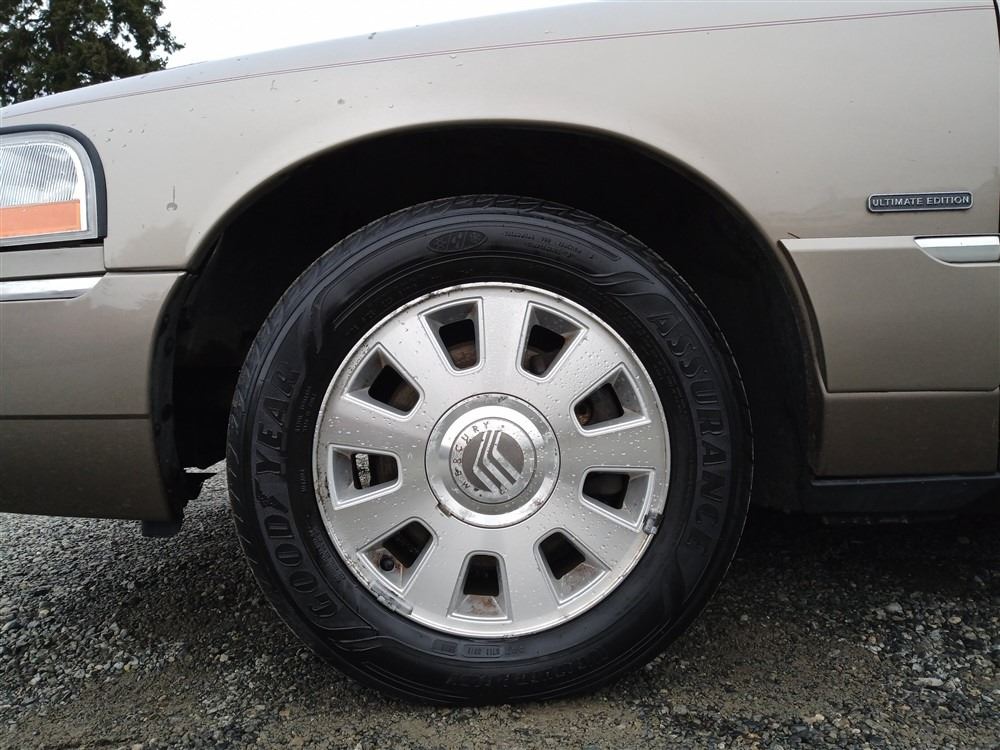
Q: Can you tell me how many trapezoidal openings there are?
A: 9